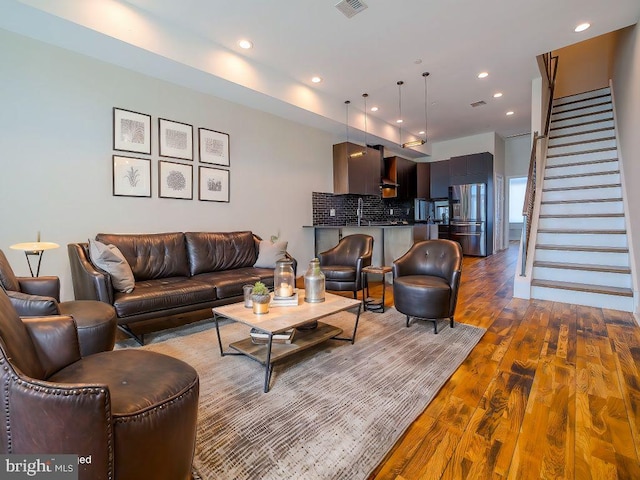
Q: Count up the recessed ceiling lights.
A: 9